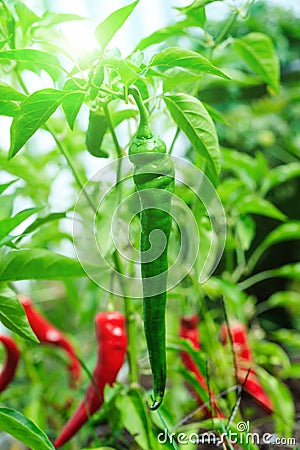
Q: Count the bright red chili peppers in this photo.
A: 5